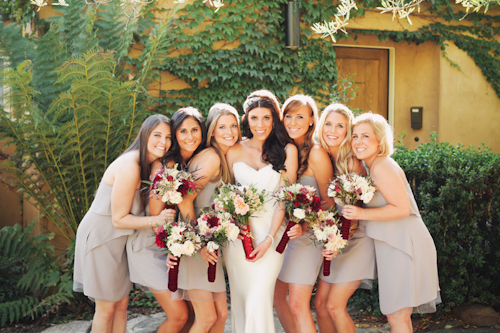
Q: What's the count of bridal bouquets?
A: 7